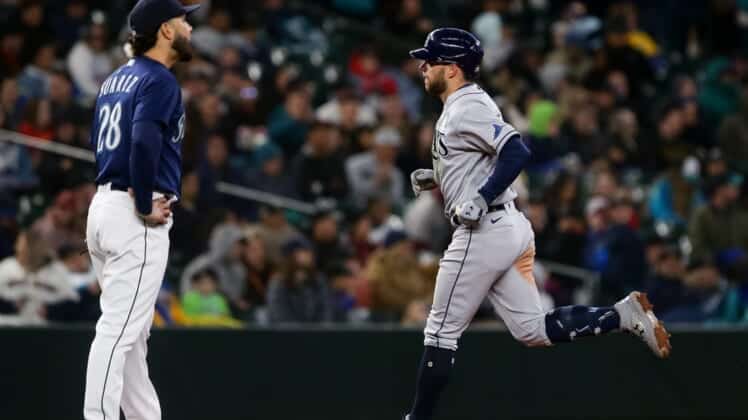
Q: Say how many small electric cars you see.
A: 0